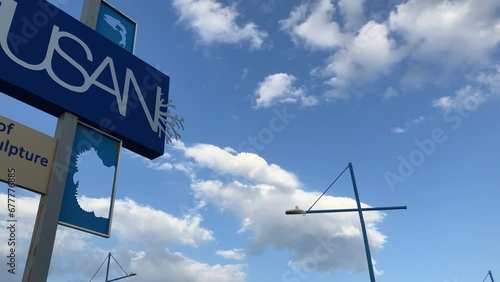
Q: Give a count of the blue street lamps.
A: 3